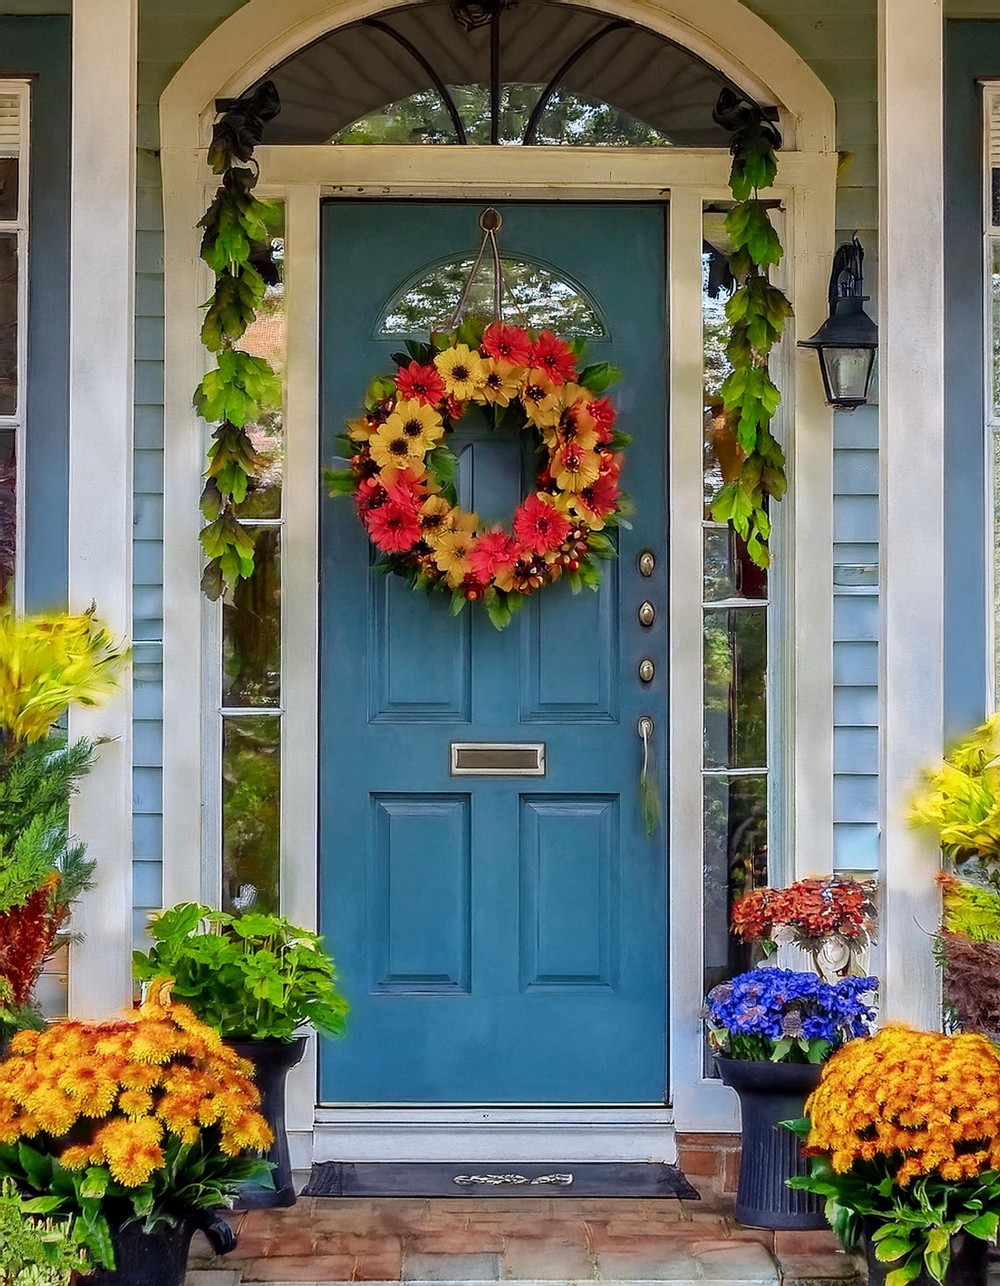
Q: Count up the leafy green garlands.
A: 2